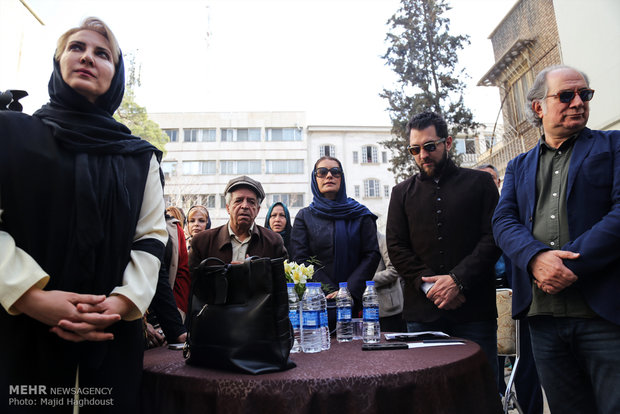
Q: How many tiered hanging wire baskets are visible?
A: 0